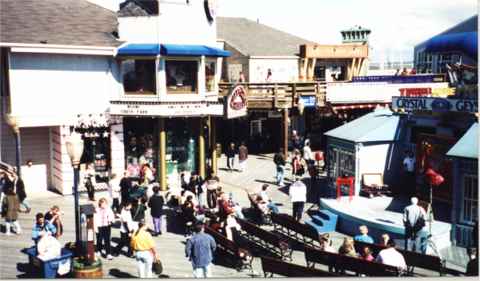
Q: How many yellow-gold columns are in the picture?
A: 3